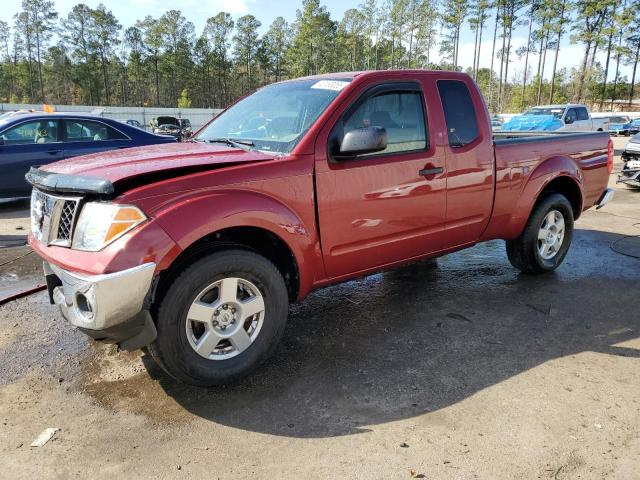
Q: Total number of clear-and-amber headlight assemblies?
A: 1